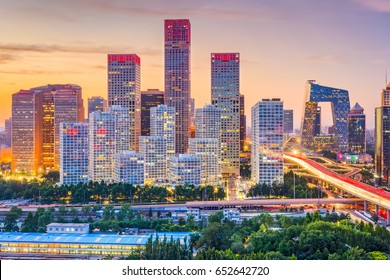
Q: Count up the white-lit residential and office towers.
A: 10